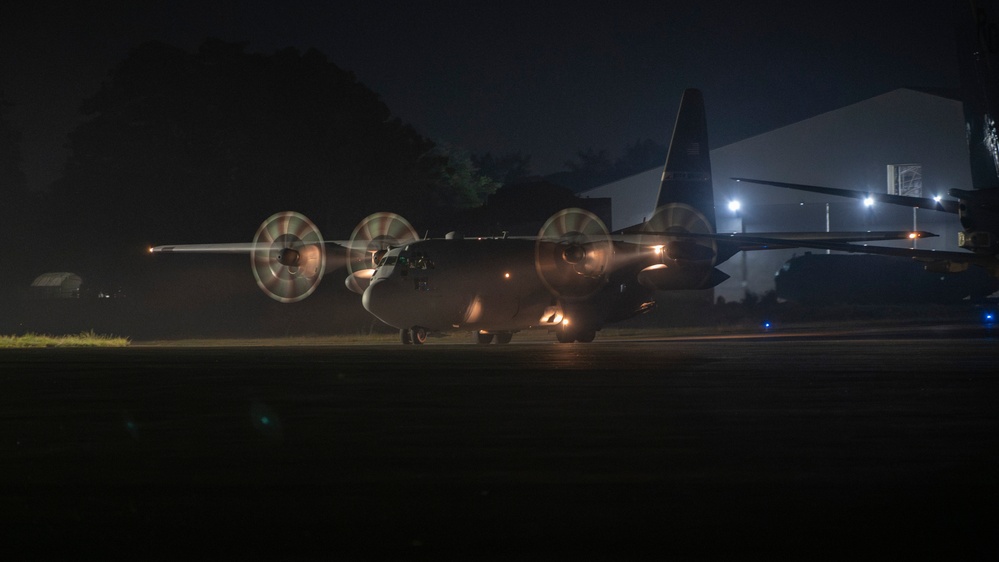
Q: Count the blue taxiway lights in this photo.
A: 2